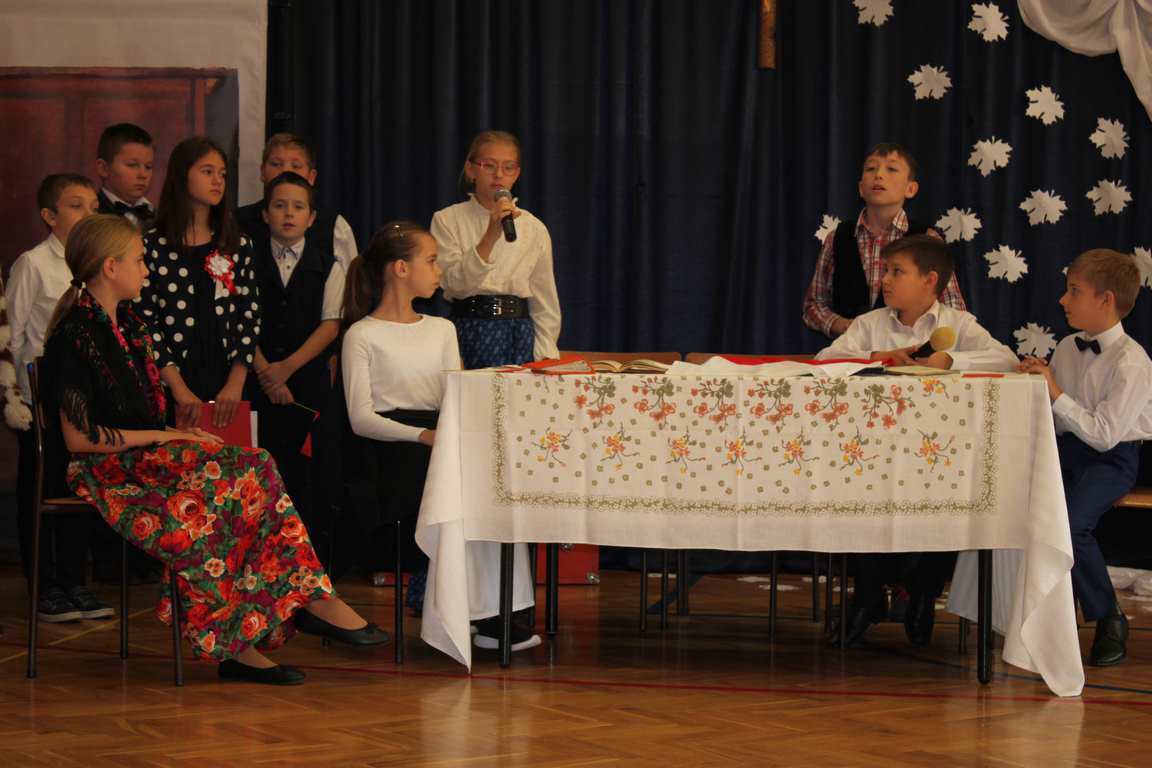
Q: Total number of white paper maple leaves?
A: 14